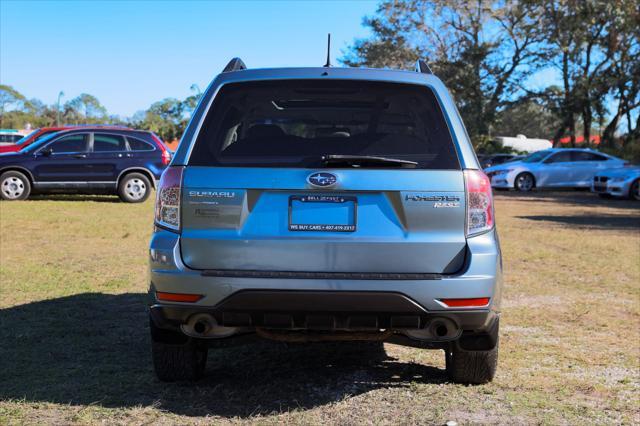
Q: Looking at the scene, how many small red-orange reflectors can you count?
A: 2